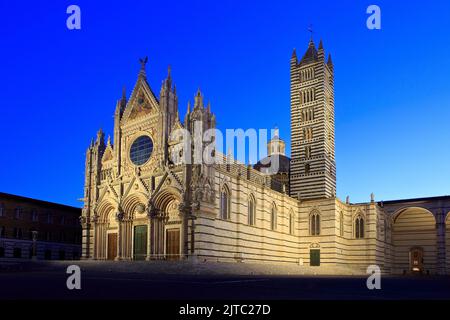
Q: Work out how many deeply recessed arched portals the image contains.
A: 3